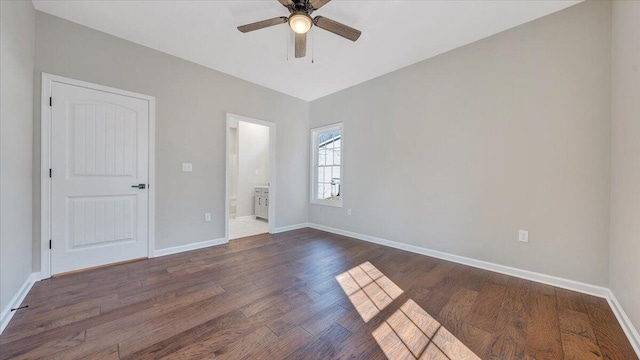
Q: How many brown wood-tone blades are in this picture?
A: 5